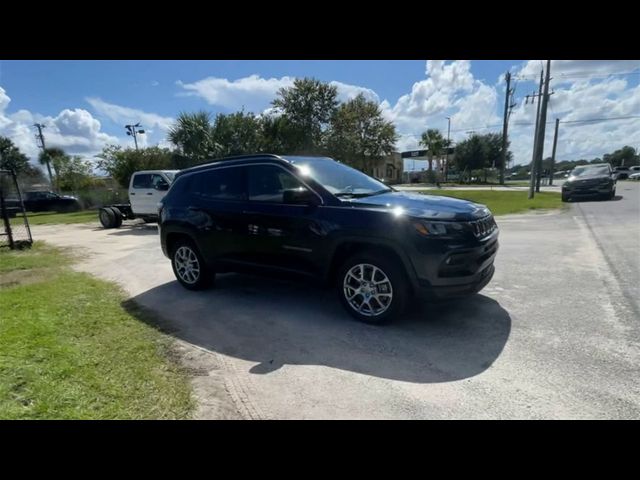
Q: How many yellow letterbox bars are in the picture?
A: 0